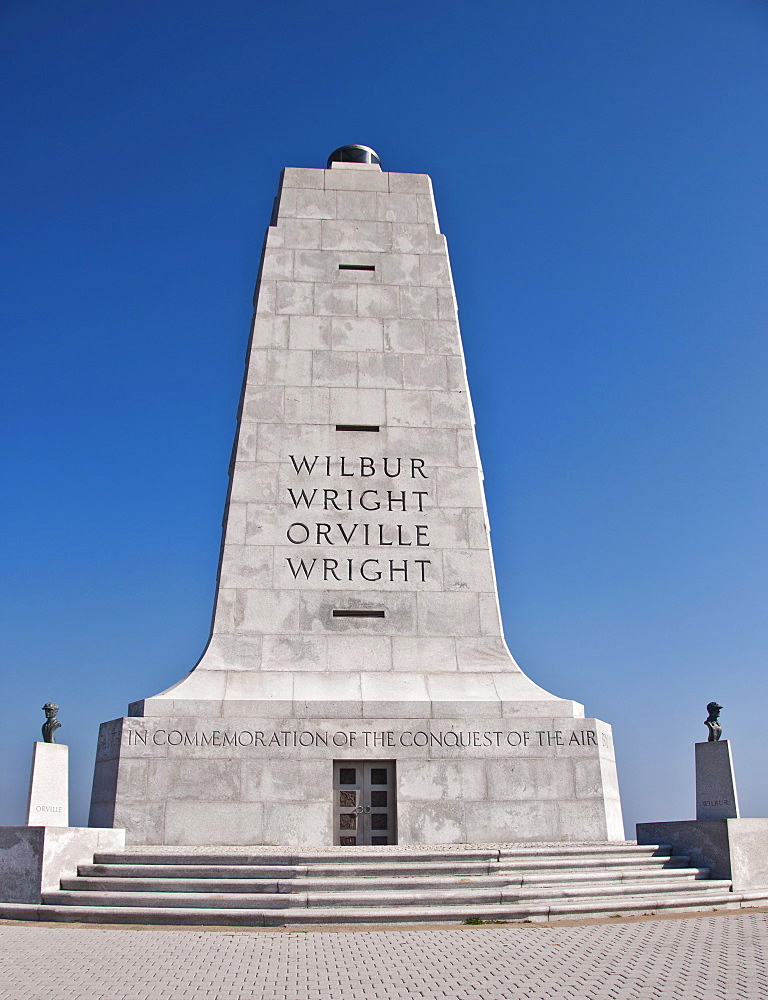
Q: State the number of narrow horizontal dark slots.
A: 3